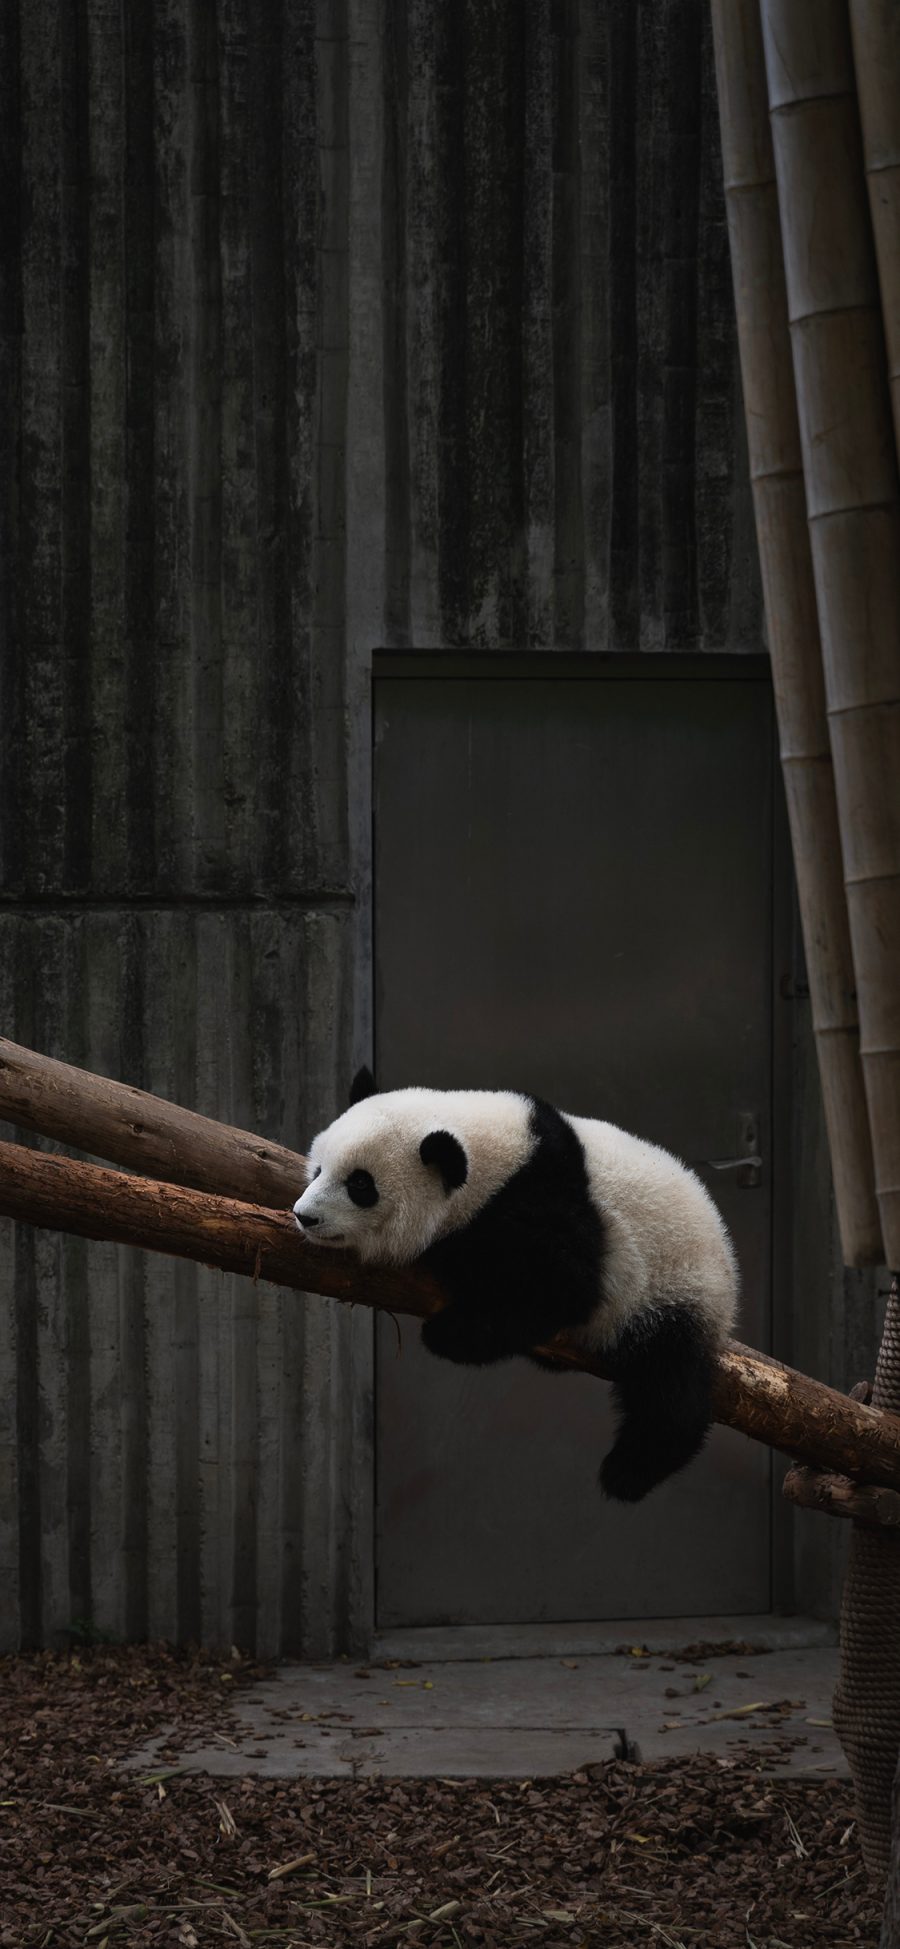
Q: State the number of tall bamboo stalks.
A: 3